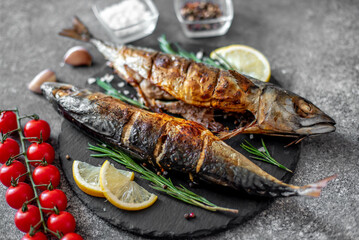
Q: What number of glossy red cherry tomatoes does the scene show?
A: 12